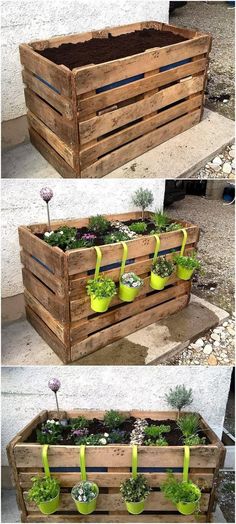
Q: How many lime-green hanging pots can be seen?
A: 8